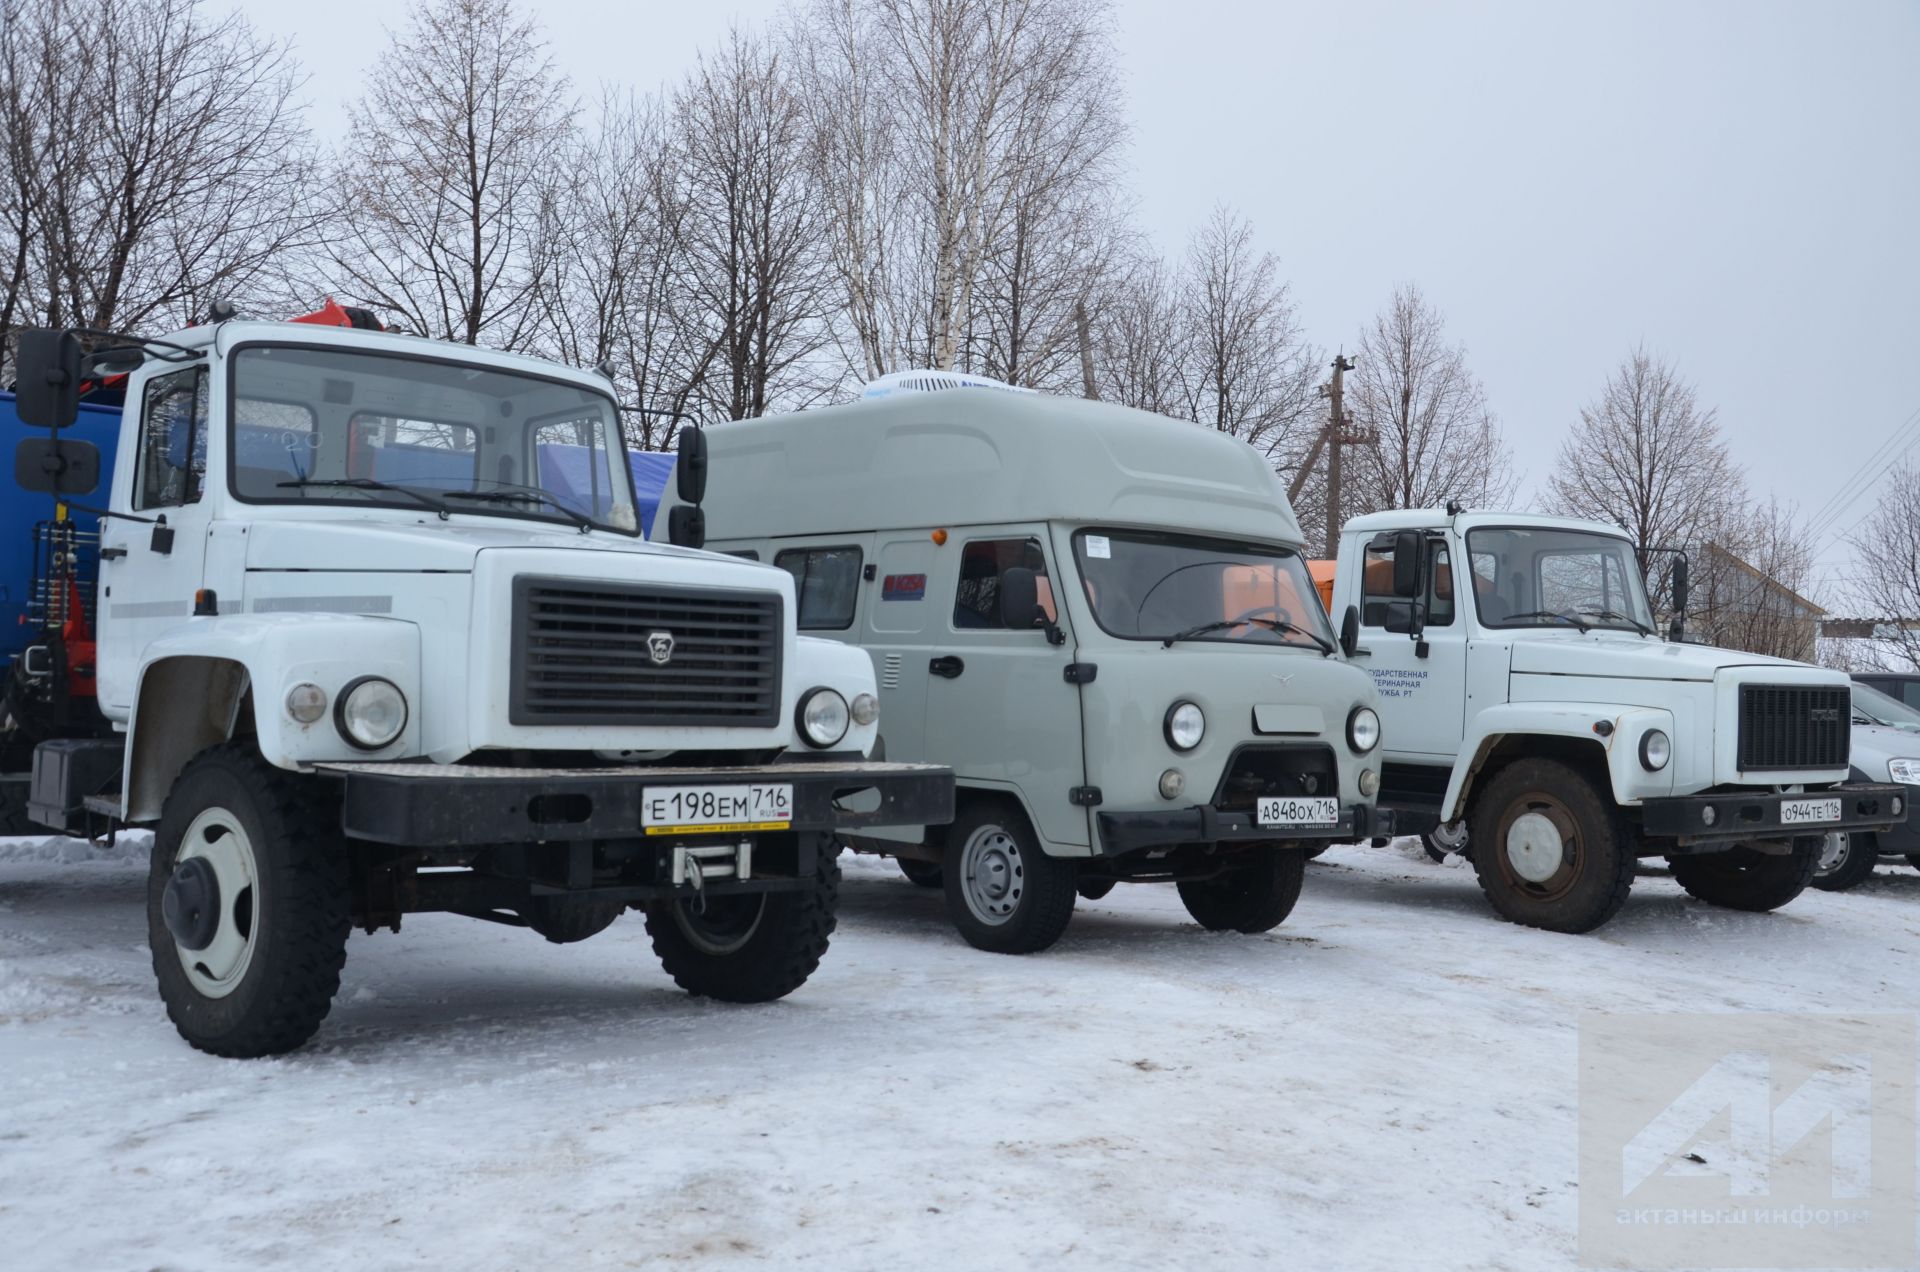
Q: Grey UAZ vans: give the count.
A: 1